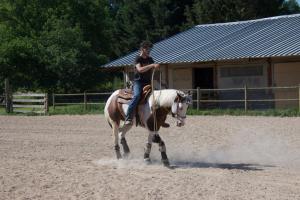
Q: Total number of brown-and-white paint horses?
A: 1